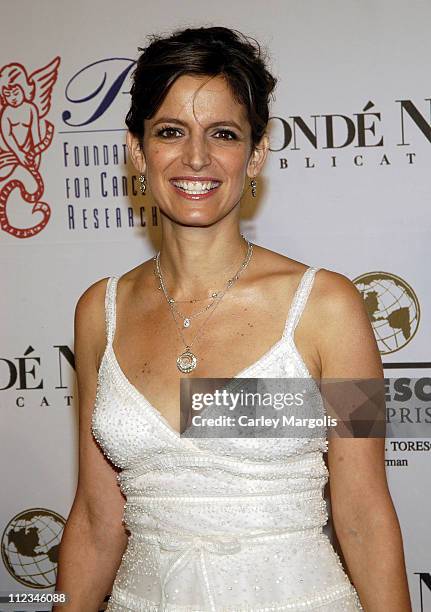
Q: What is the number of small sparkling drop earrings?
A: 2